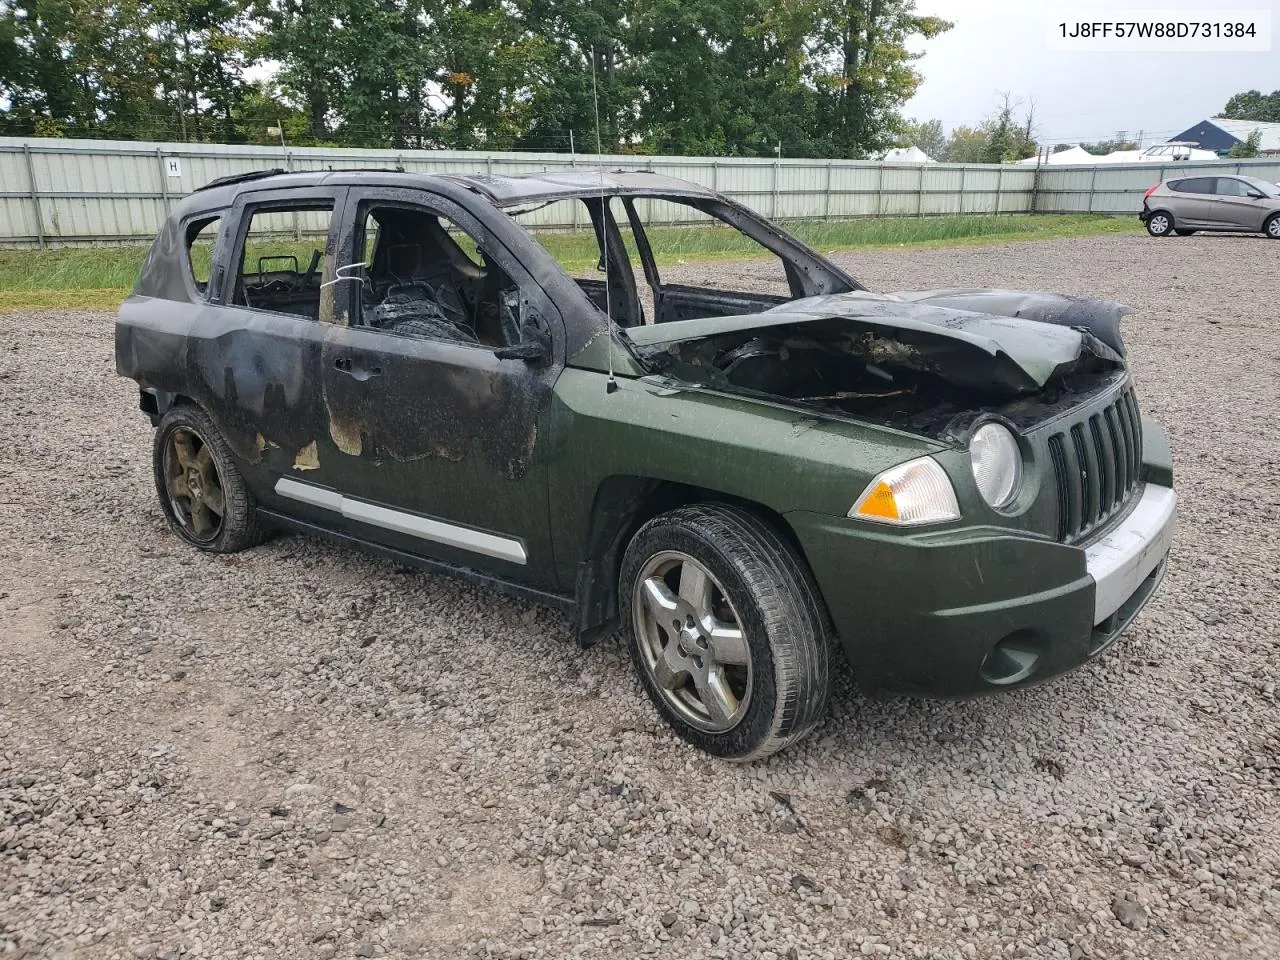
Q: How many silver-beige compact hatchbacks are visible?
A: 1